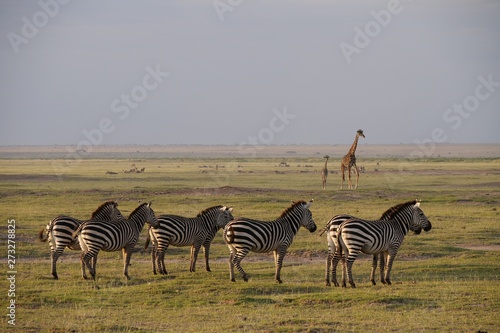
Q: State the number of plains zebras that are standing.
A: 6